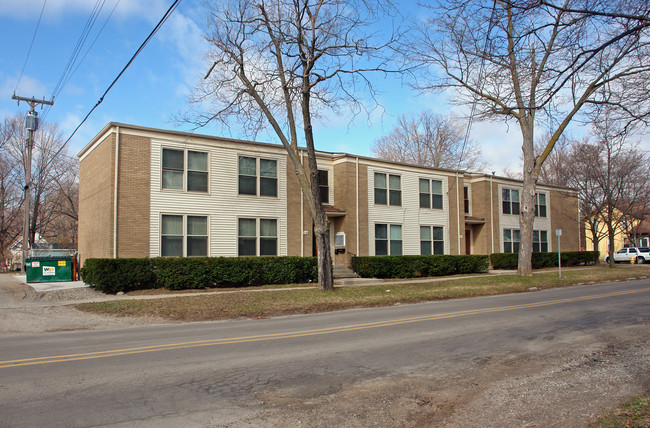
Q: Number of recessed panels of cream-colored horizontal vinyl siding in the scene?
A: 3